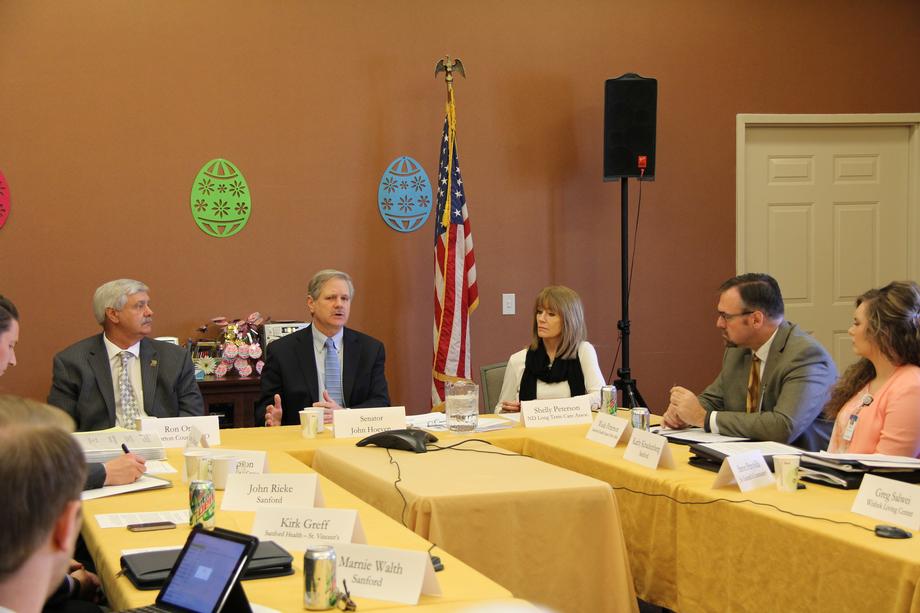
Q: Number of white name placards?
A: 11